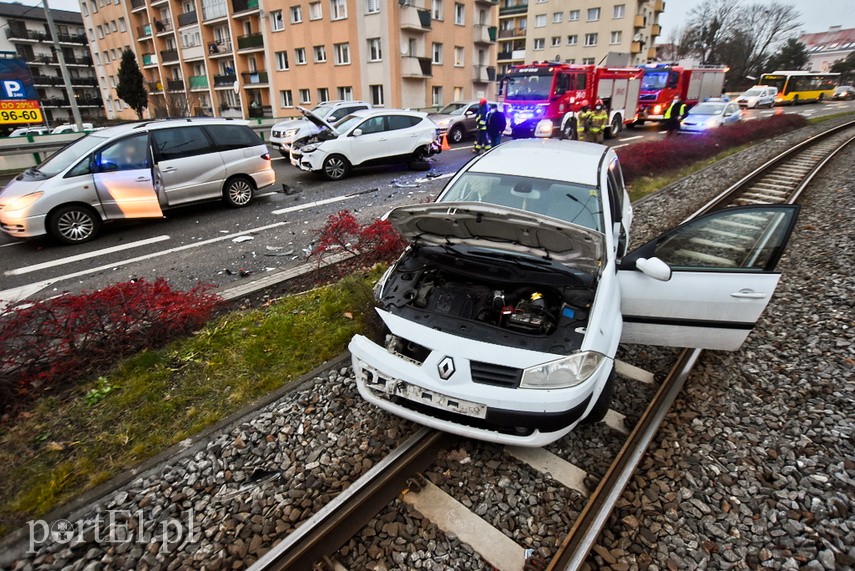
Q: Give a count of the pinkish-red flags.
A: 0